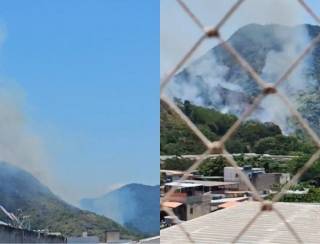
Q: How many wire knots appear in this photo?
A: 4